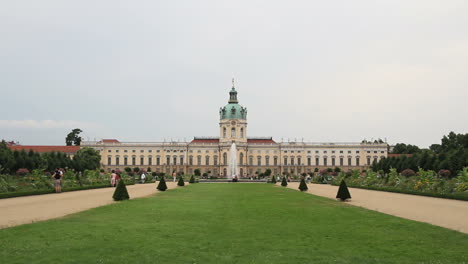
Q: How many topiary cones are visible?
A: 8